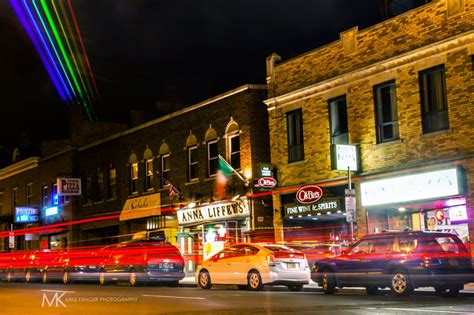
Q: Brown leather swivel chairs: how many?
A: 0